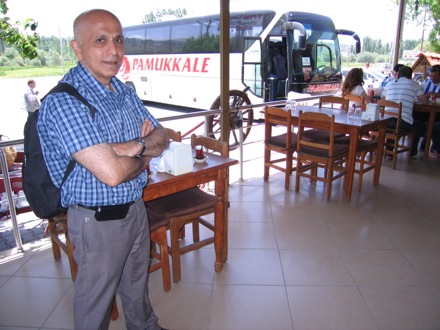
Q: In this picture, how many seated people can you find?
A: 4